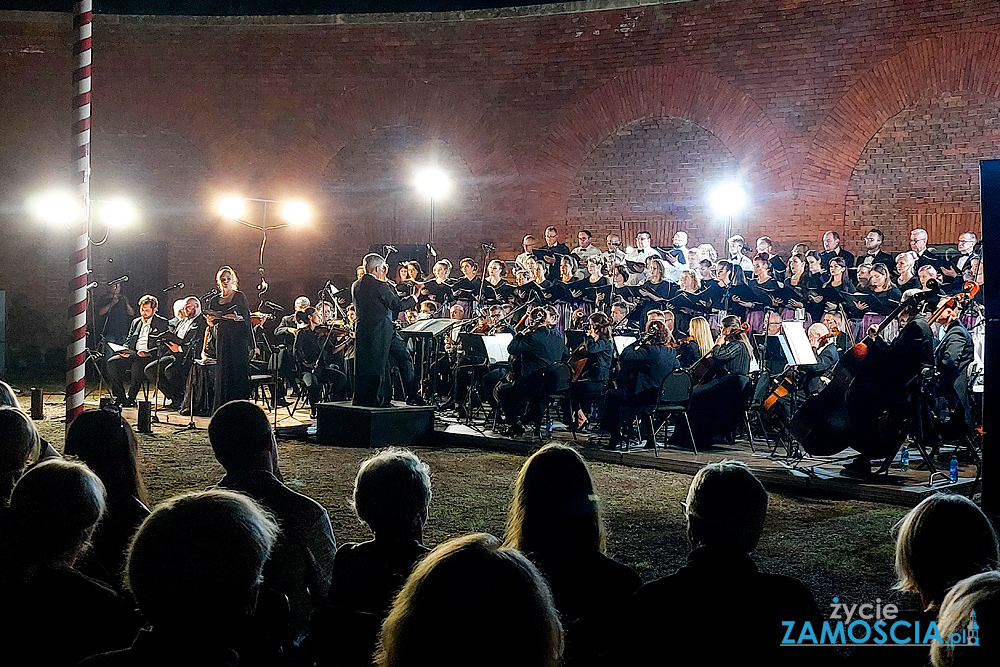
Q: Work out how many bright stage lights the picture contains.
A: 6